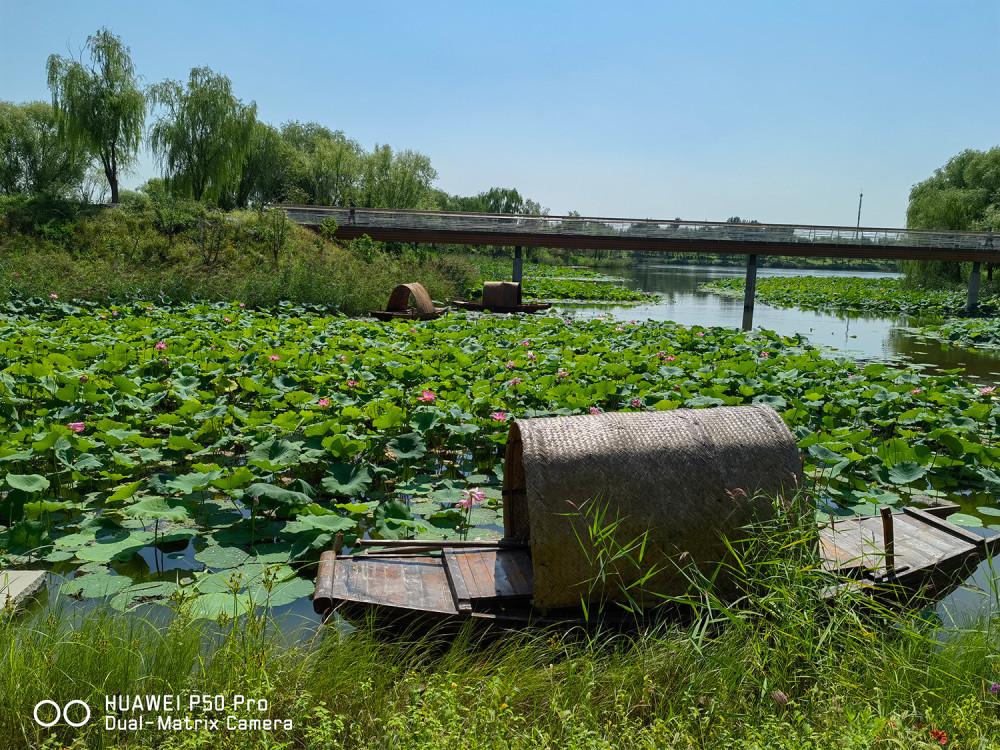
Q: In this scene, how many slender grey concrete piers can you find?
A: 3